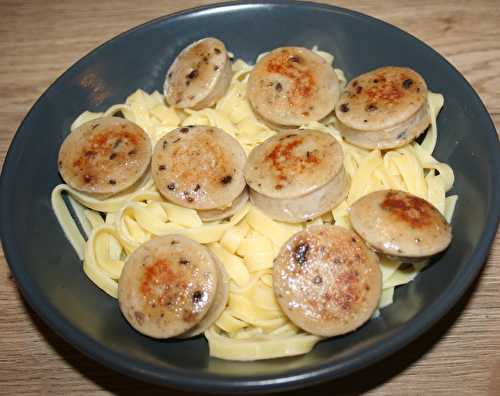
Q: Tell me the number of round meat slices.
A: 9